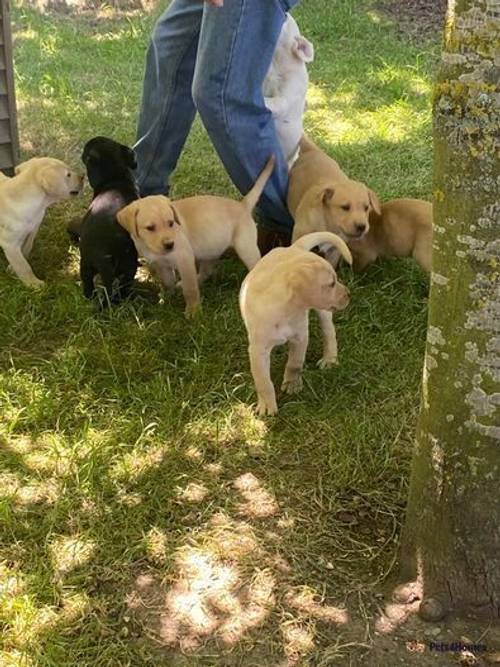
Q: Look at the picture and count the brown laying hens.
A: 0